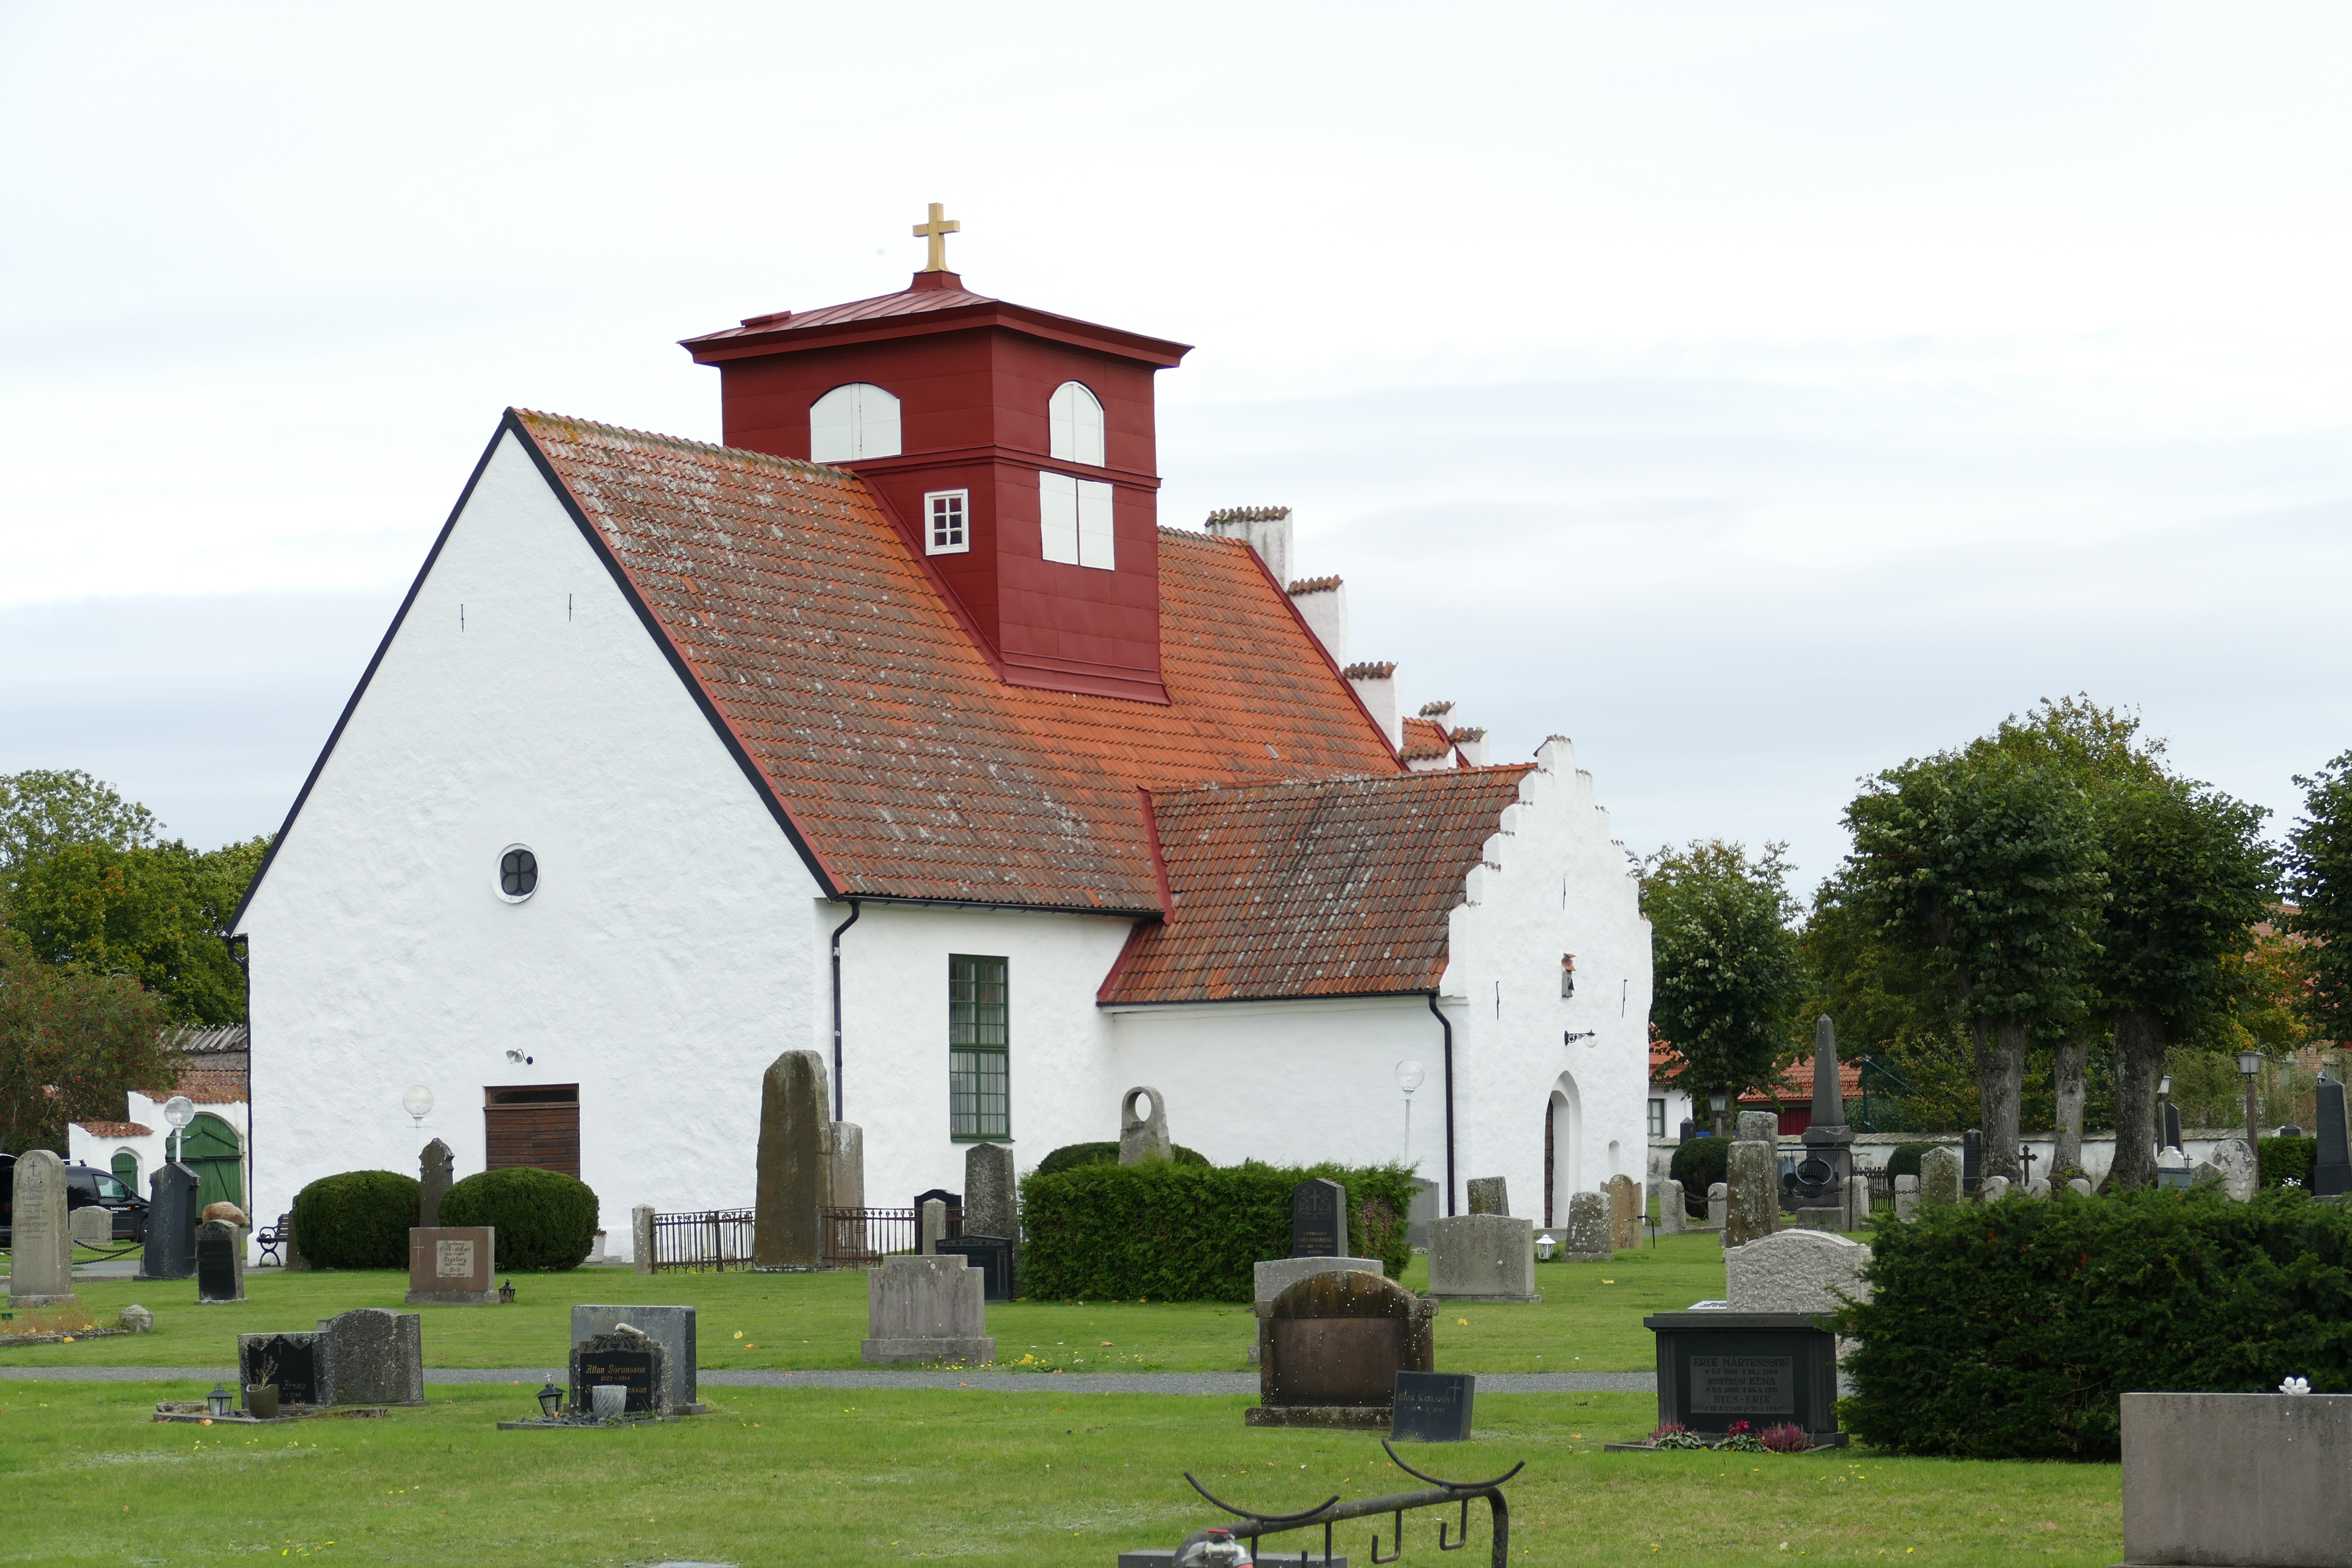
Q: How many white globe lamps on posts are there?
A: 3